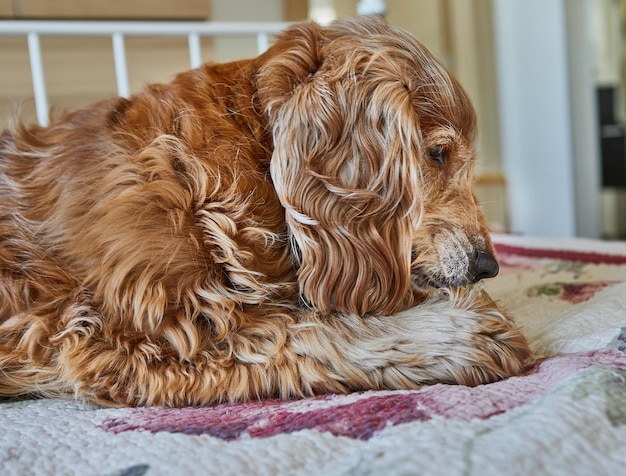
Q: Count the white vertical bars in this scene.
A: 4